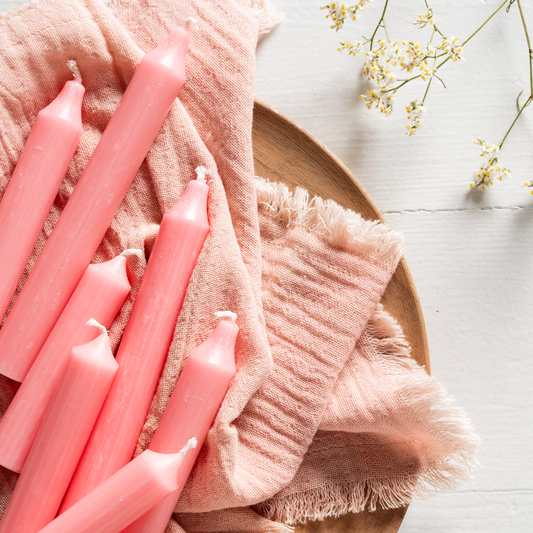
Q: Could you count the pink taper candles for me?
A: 7